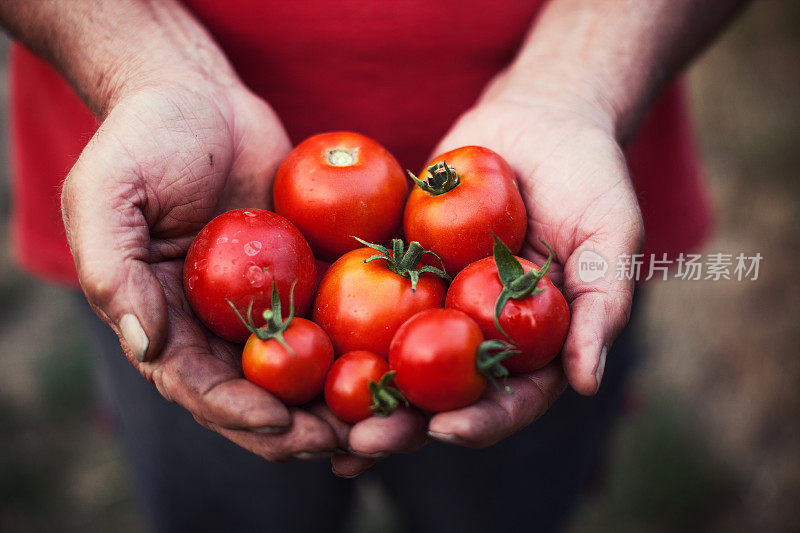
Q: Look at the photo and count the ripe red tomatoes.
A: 8